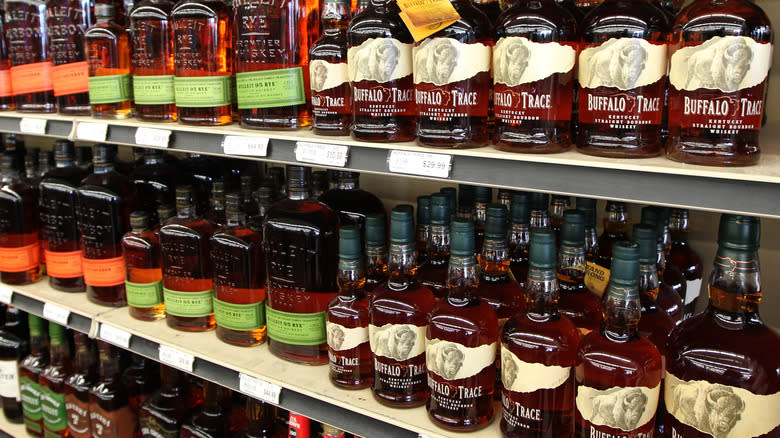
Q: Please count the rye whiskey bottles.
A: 8